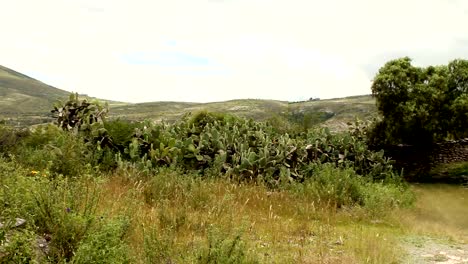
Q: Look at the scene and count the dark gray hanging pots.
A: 0